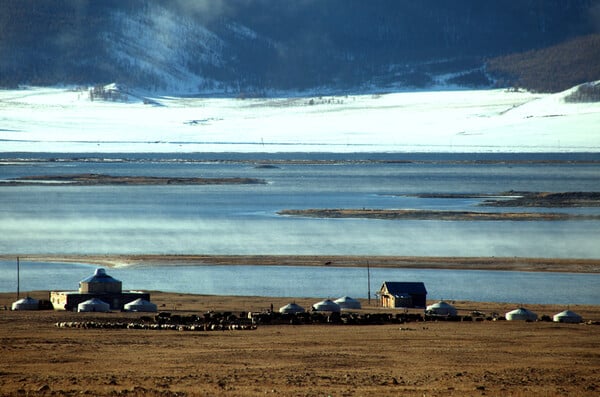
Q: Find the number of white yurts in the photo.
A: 9